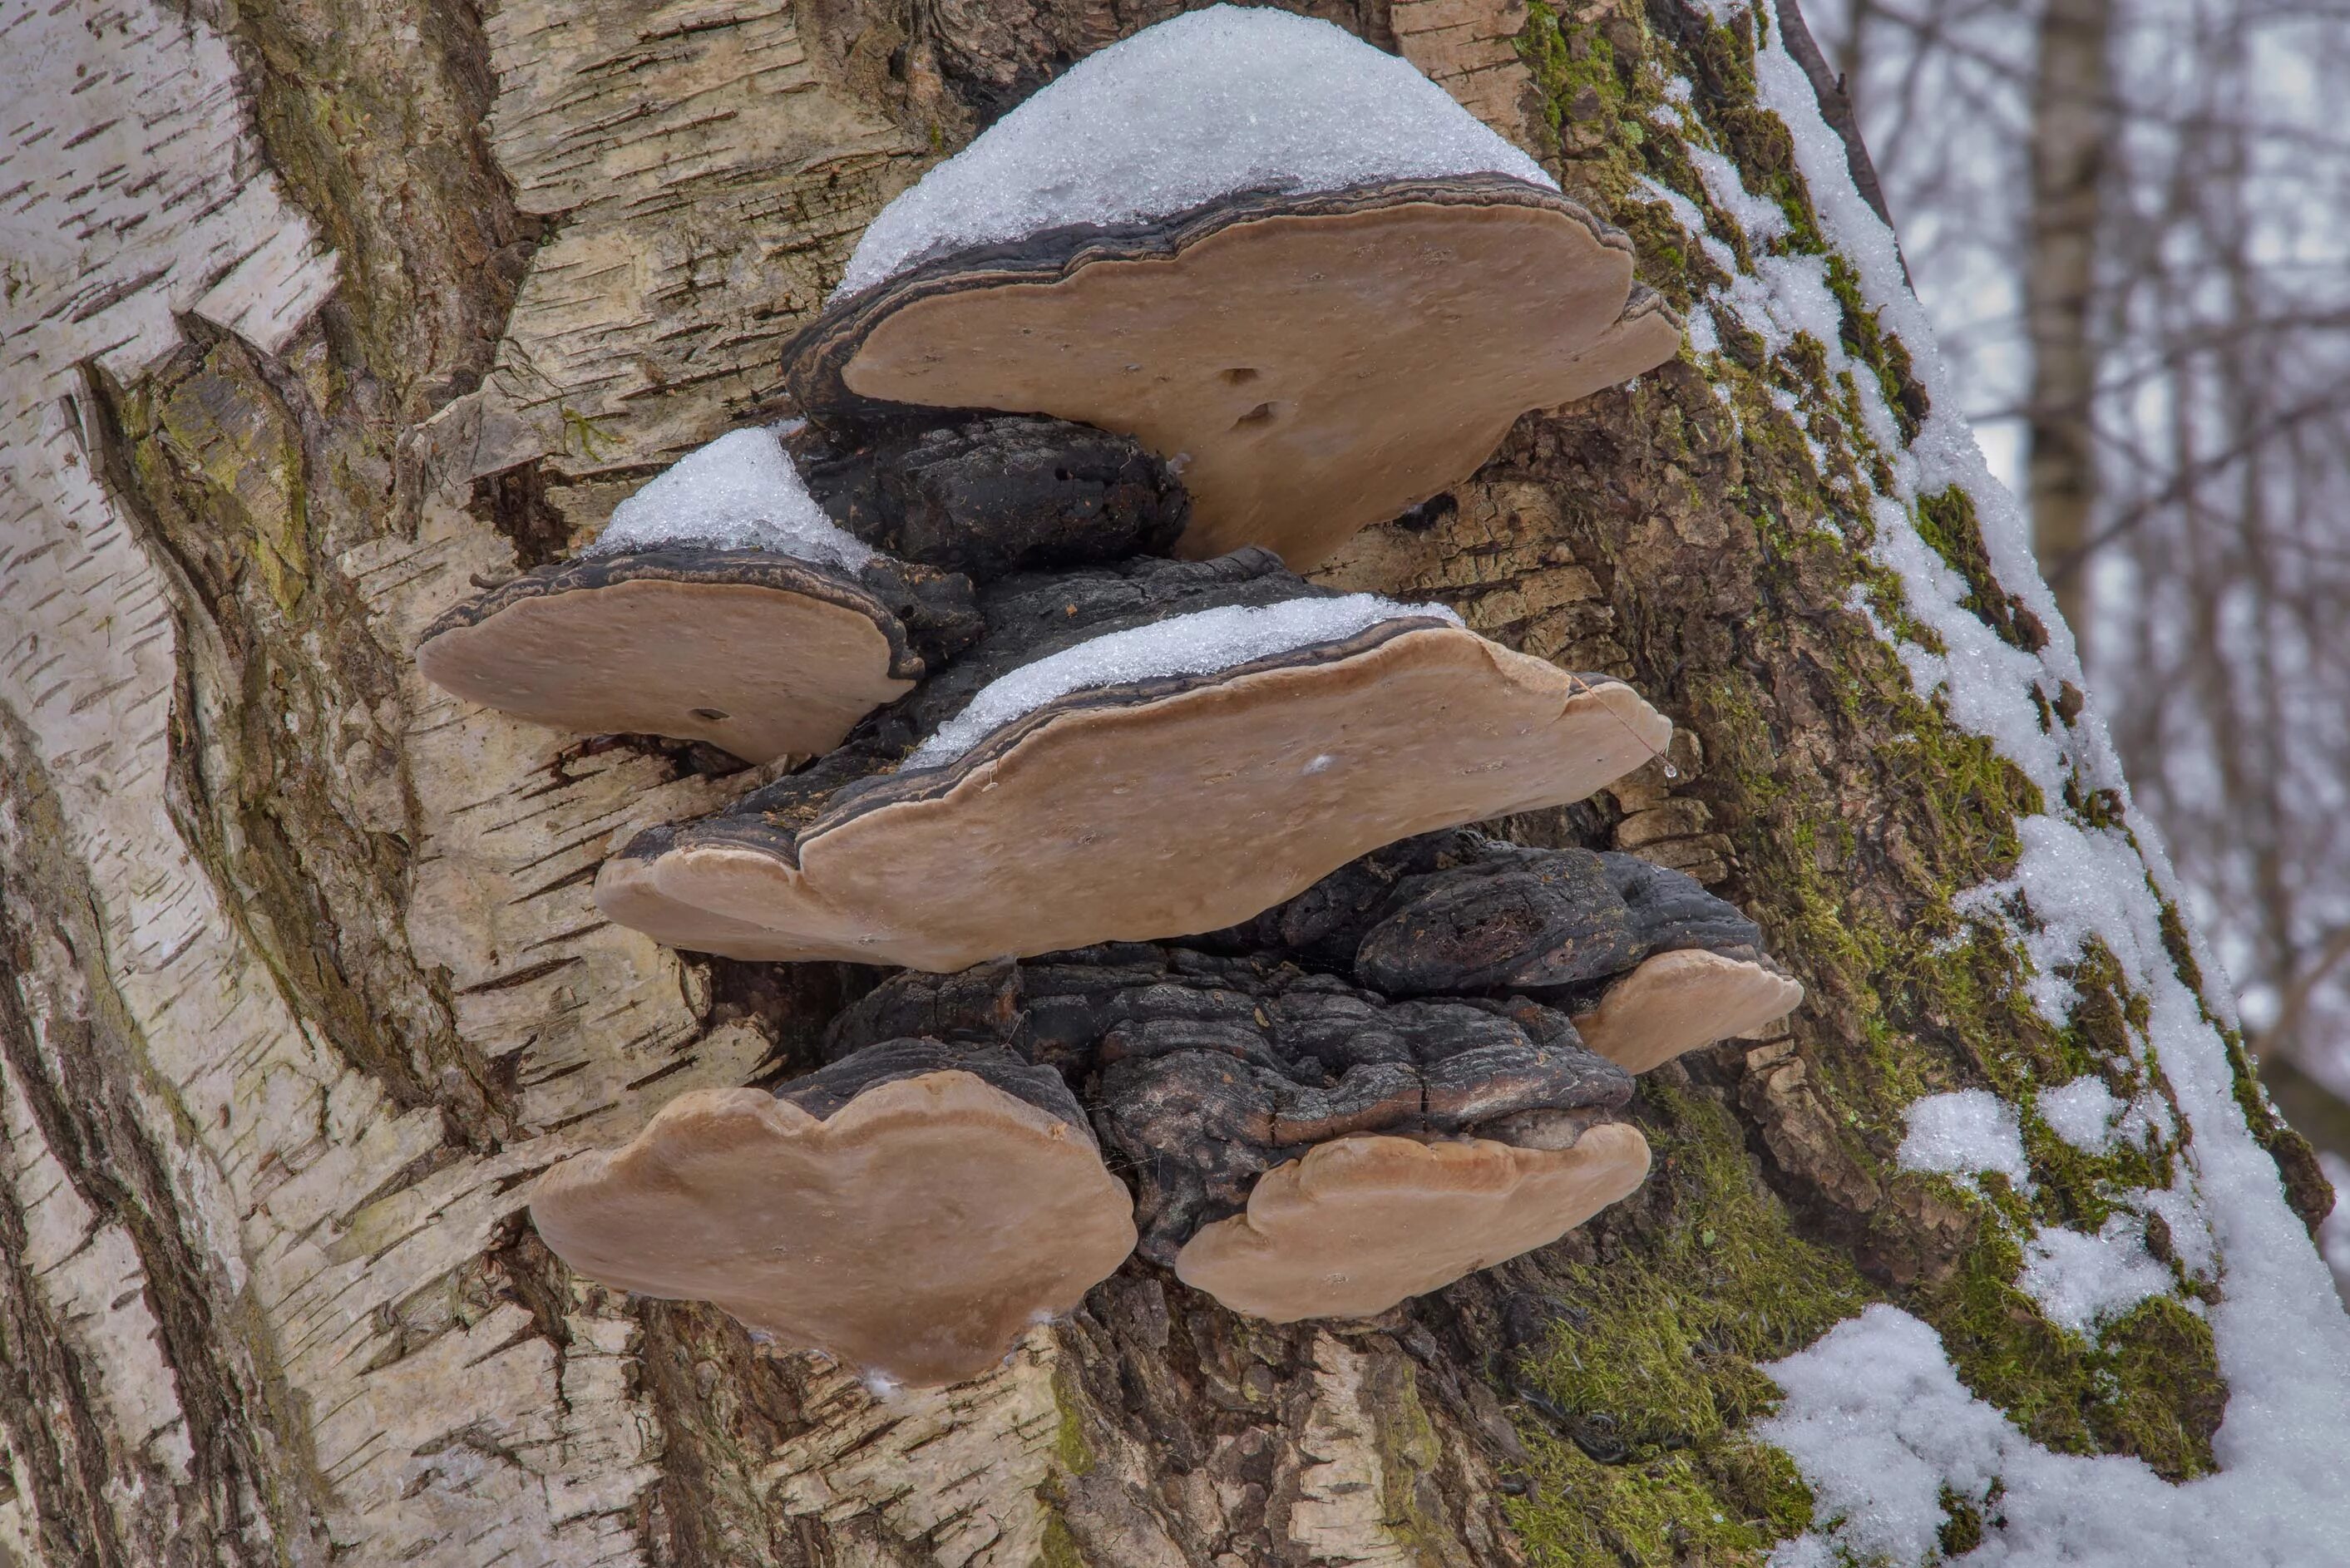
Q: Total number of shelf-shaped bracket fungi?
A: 6